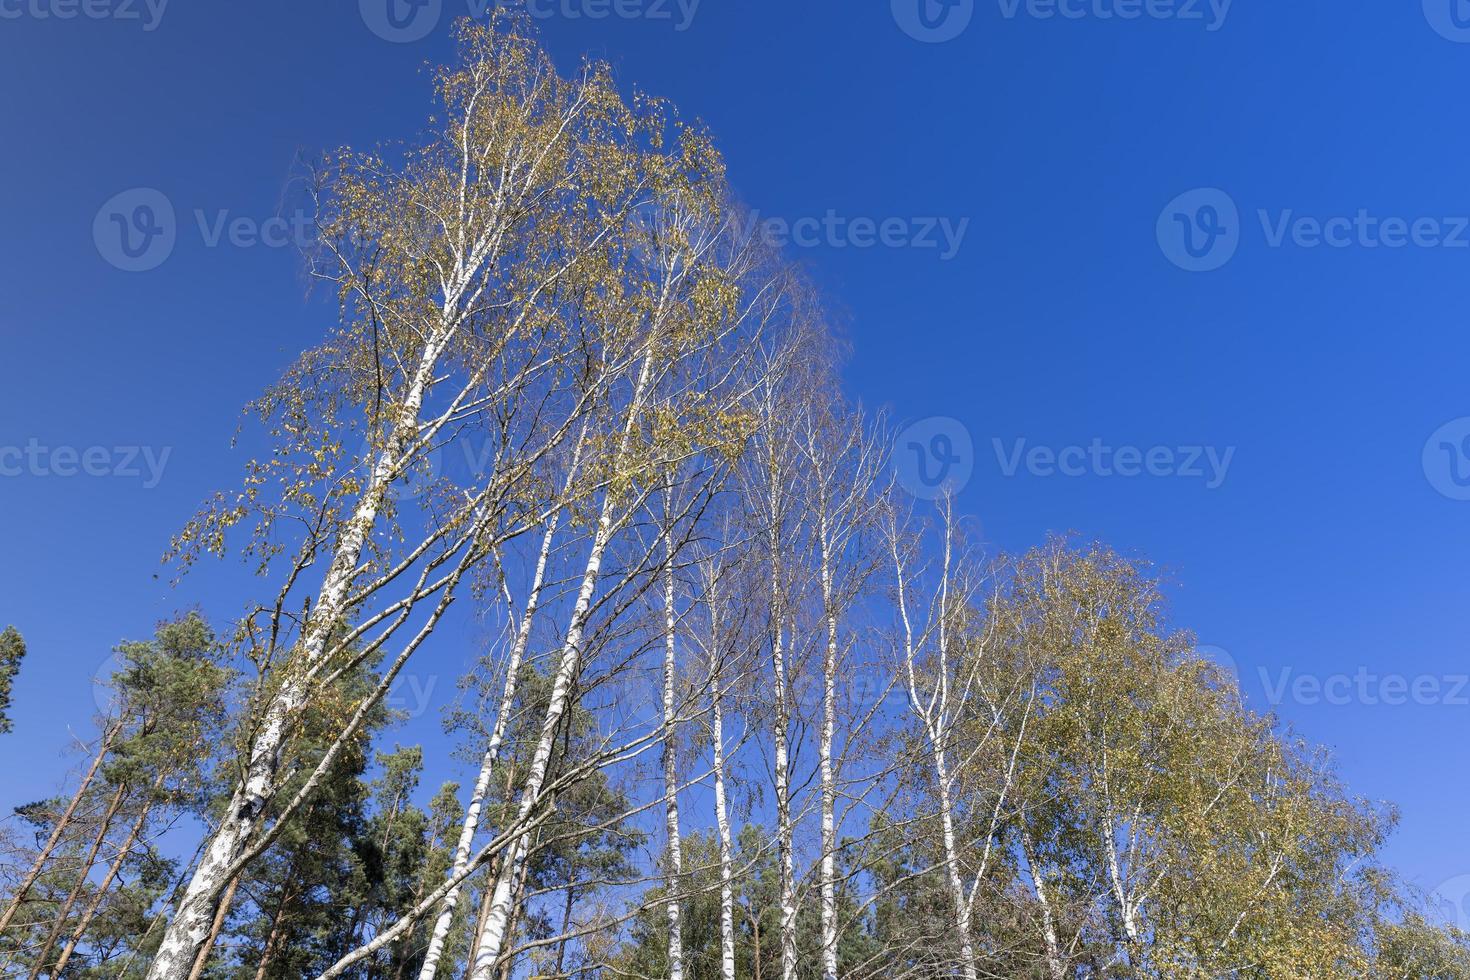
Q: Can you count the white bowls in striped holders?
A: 0